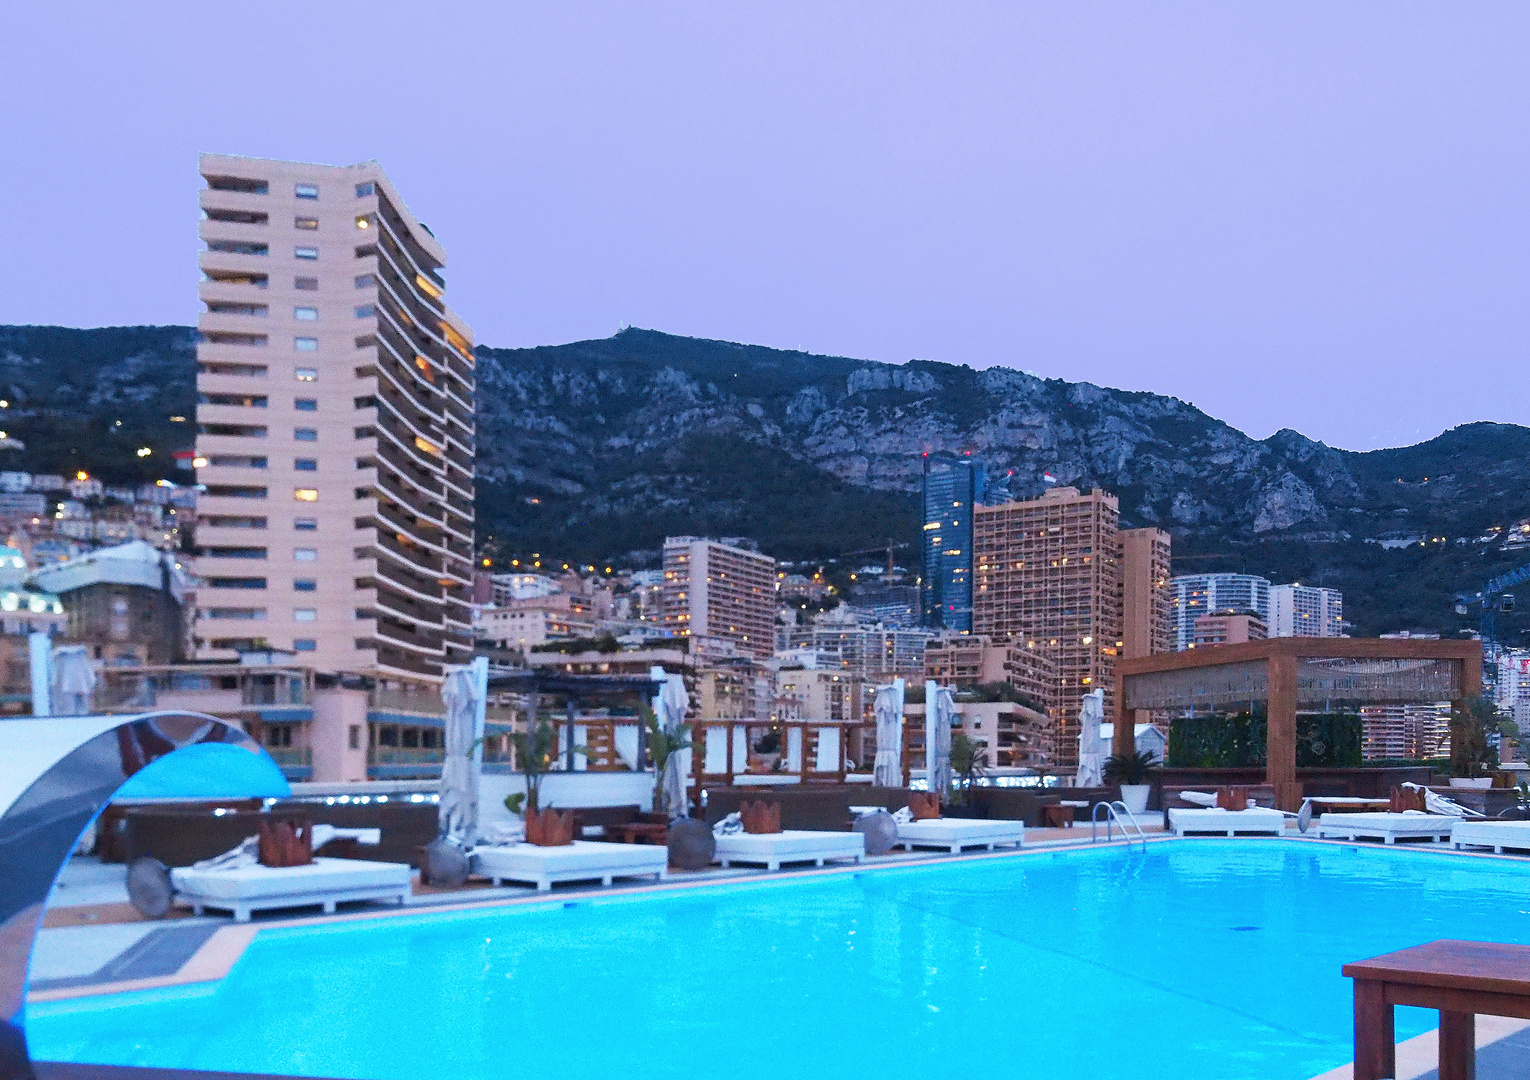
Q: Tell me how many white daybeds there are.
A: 7